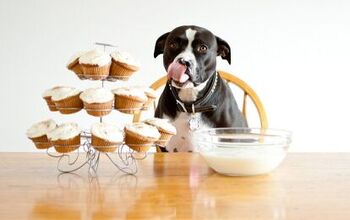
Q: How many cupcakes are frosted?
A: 13